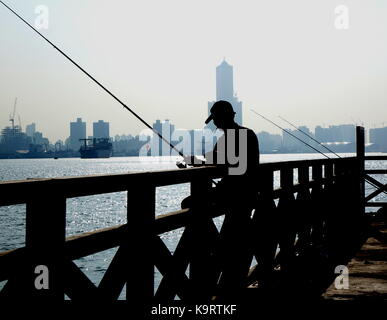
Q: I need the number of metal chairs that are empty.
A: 0